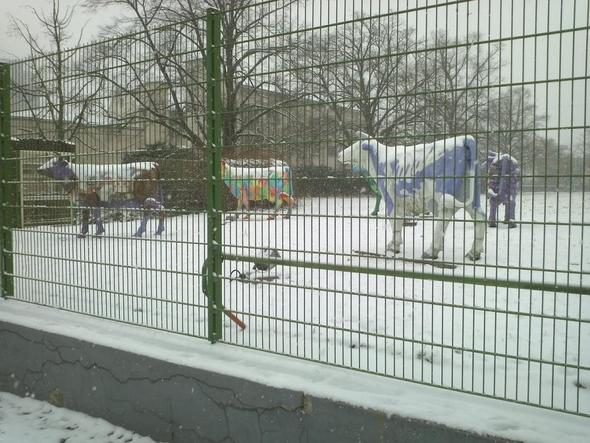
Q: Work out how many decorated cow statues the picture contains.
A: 5